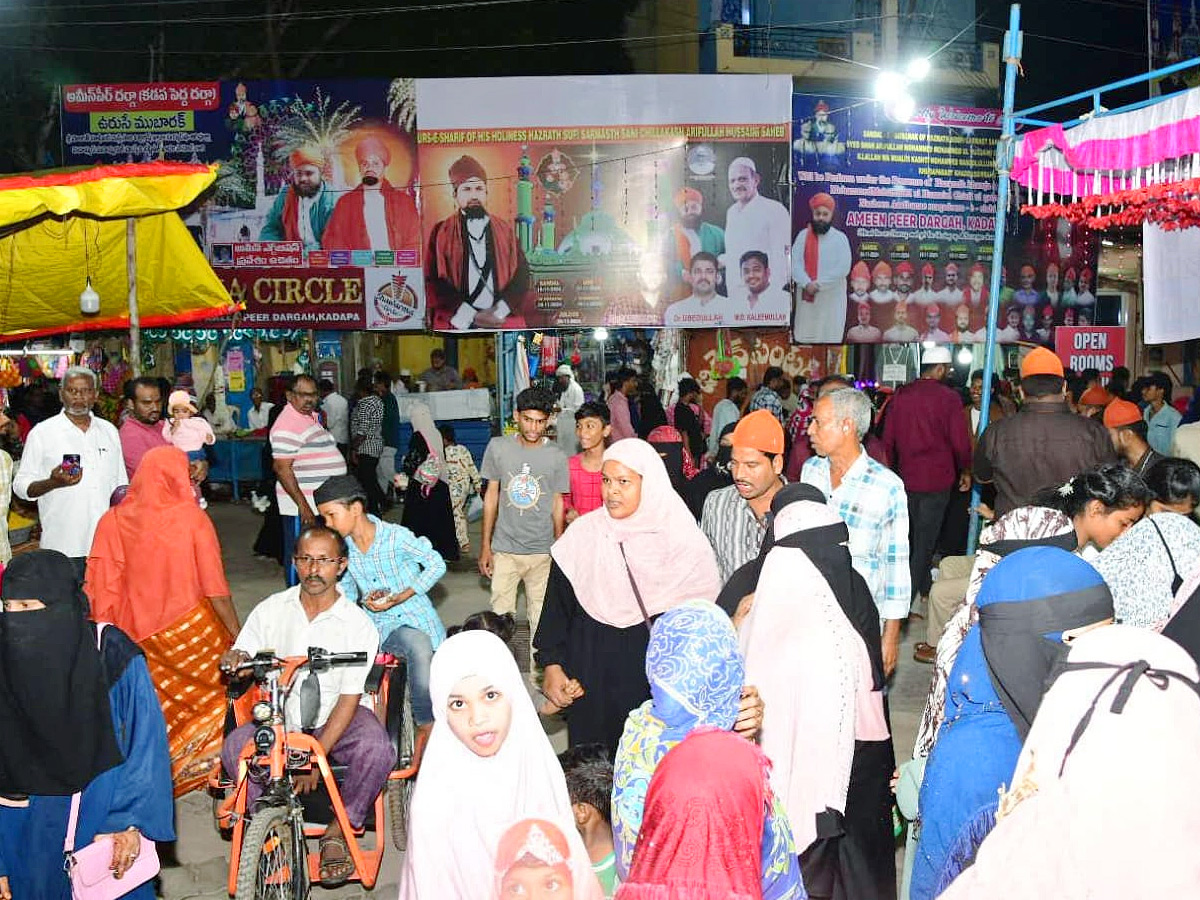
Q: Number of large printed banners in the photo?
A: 3